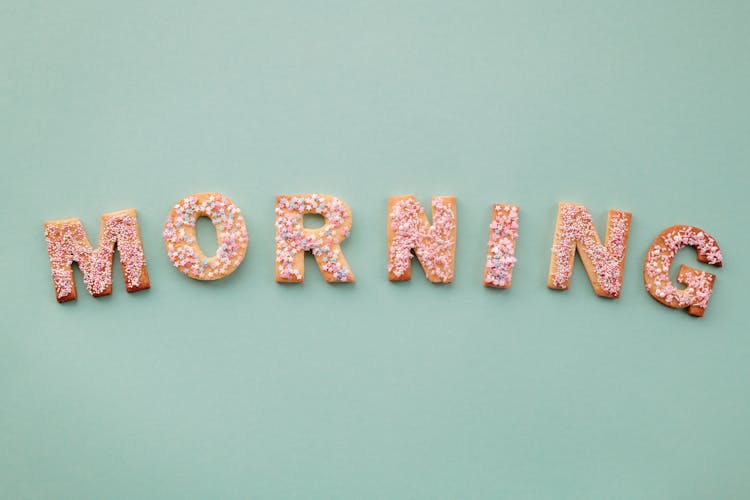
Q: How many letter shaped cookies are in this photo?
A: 7